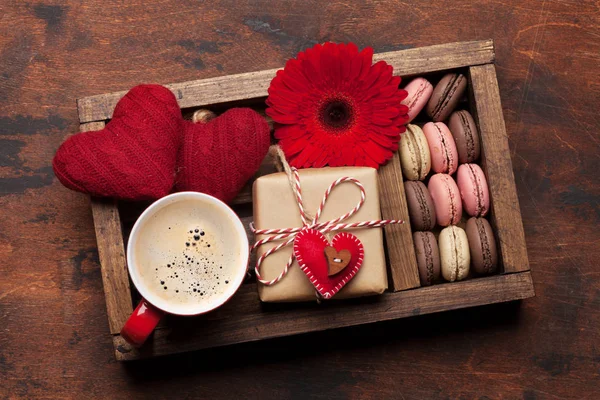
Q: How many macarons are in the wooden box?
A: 11